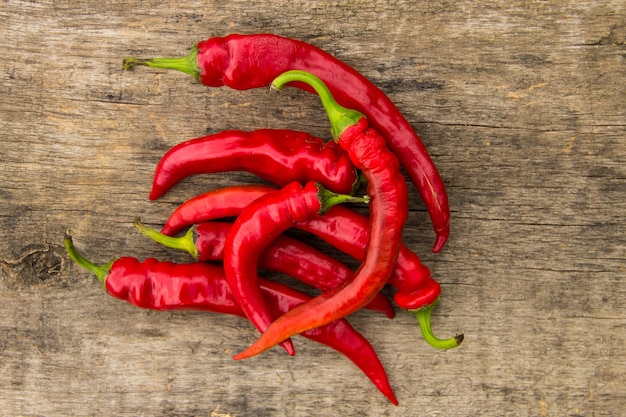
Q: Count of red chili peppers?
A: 7